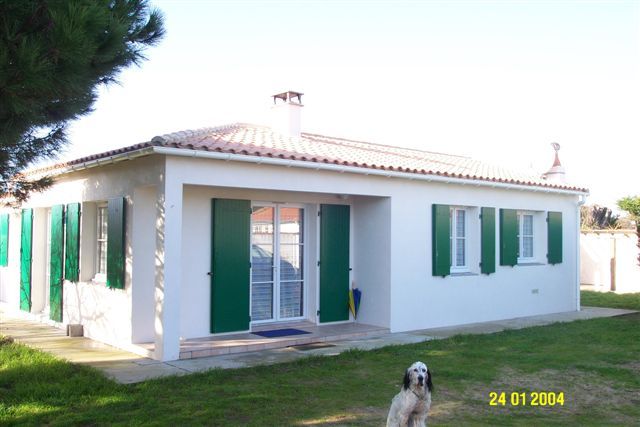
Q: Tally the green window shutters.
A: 11